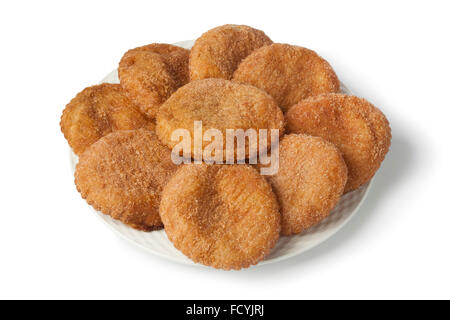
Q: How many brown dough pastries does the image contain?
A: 9